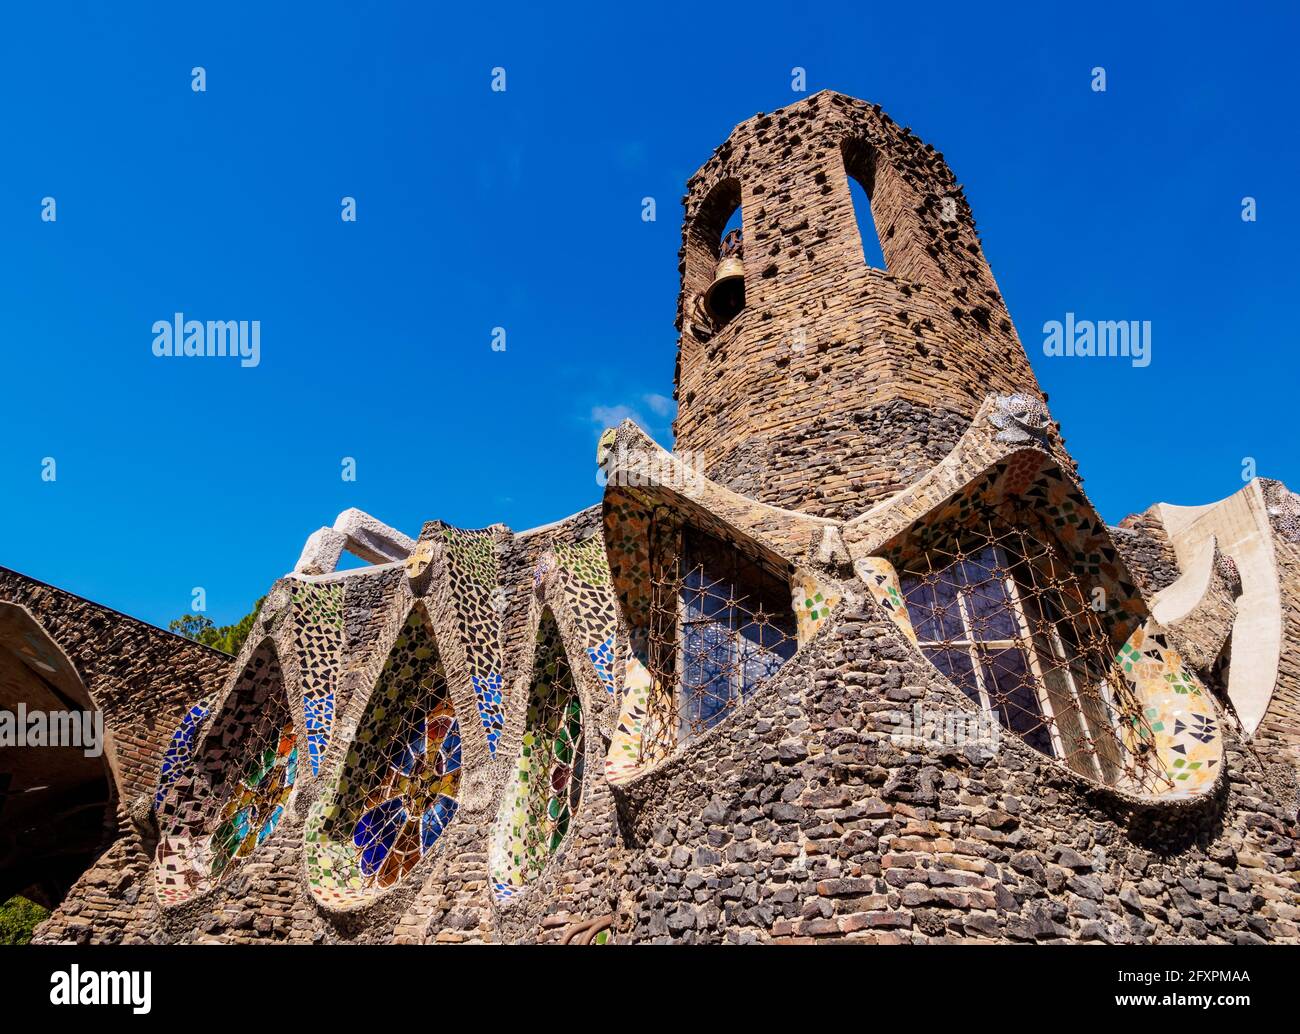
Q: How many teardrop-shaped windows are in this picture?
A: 3